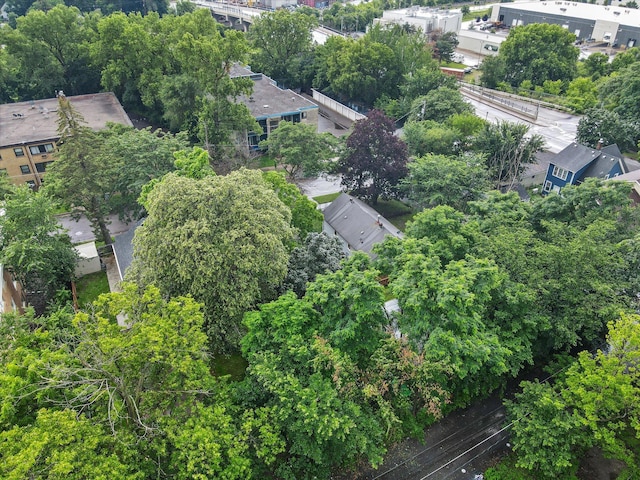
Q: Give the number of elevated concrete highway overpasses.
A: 1